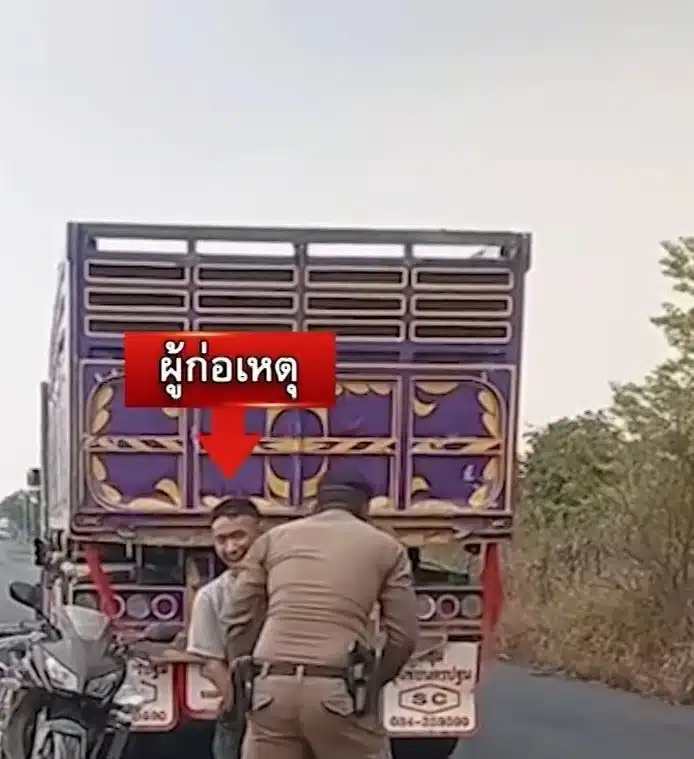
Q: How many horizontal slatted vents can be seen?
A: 12